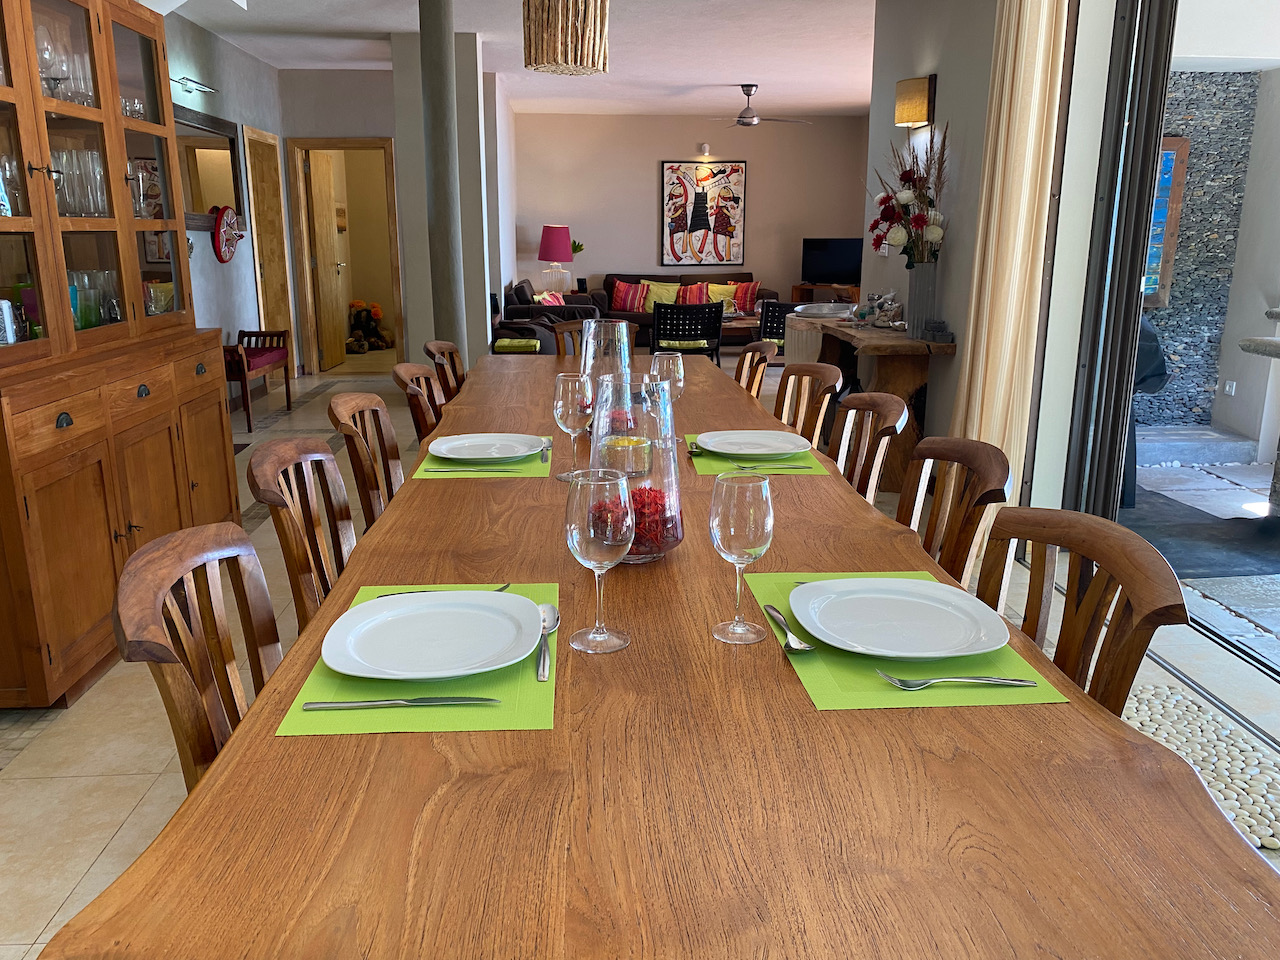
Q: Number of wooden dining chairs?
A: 11